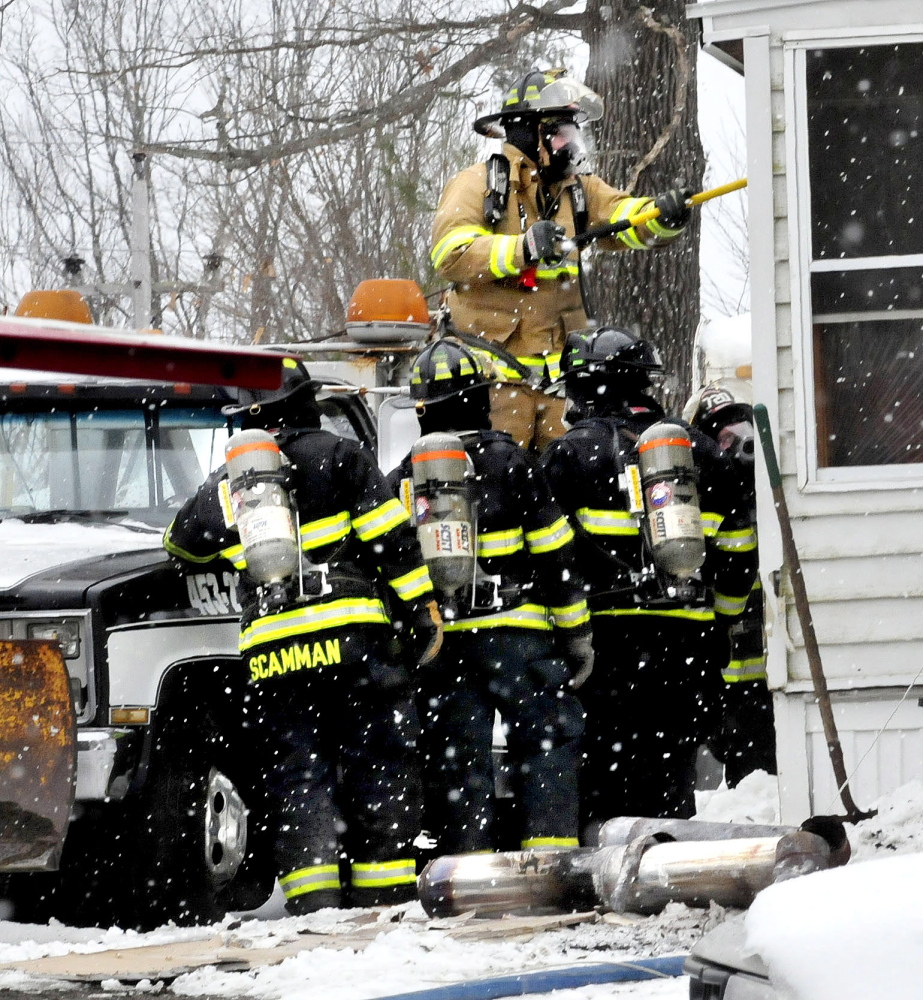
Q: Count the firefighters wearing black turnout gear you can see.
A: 4